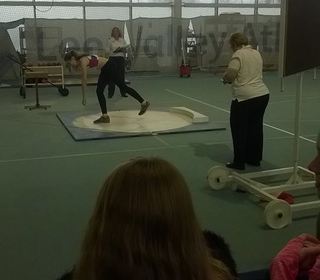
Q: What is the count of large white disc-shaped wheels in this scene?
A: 2